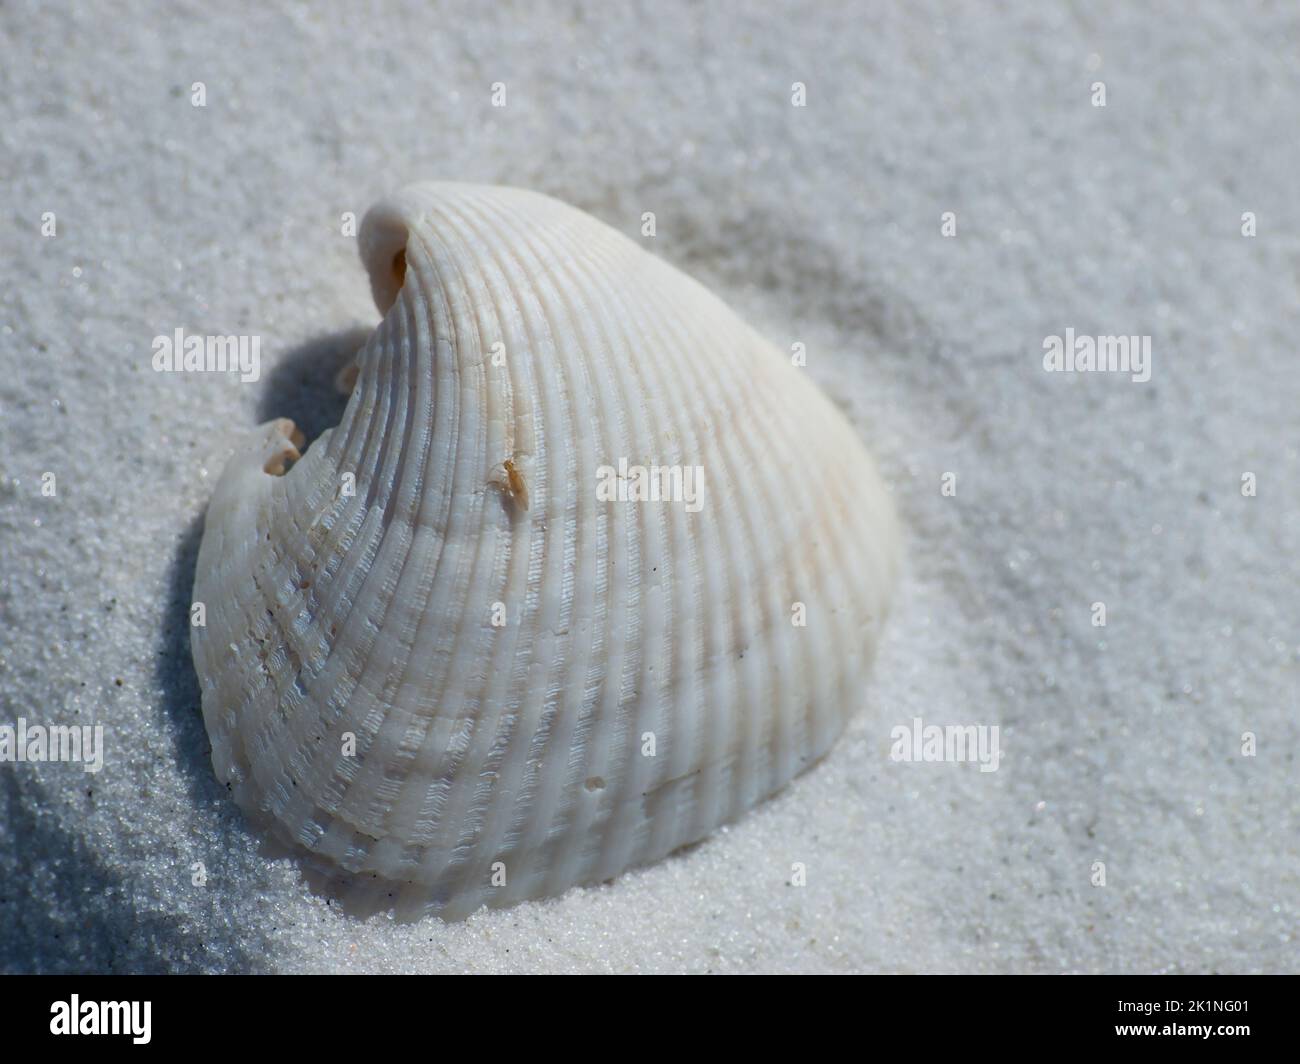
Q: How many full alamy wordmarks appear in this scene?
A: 6